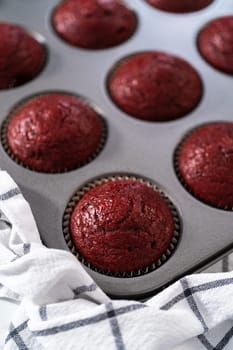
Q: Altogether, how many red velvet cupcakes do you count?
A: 8